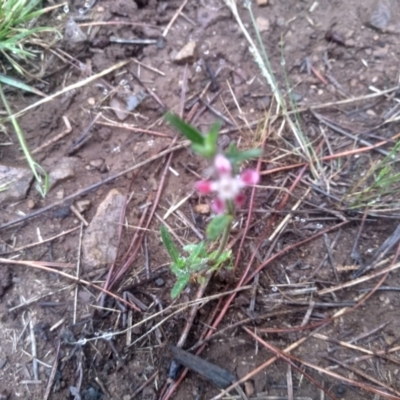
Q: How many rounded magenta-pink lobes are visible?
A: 5